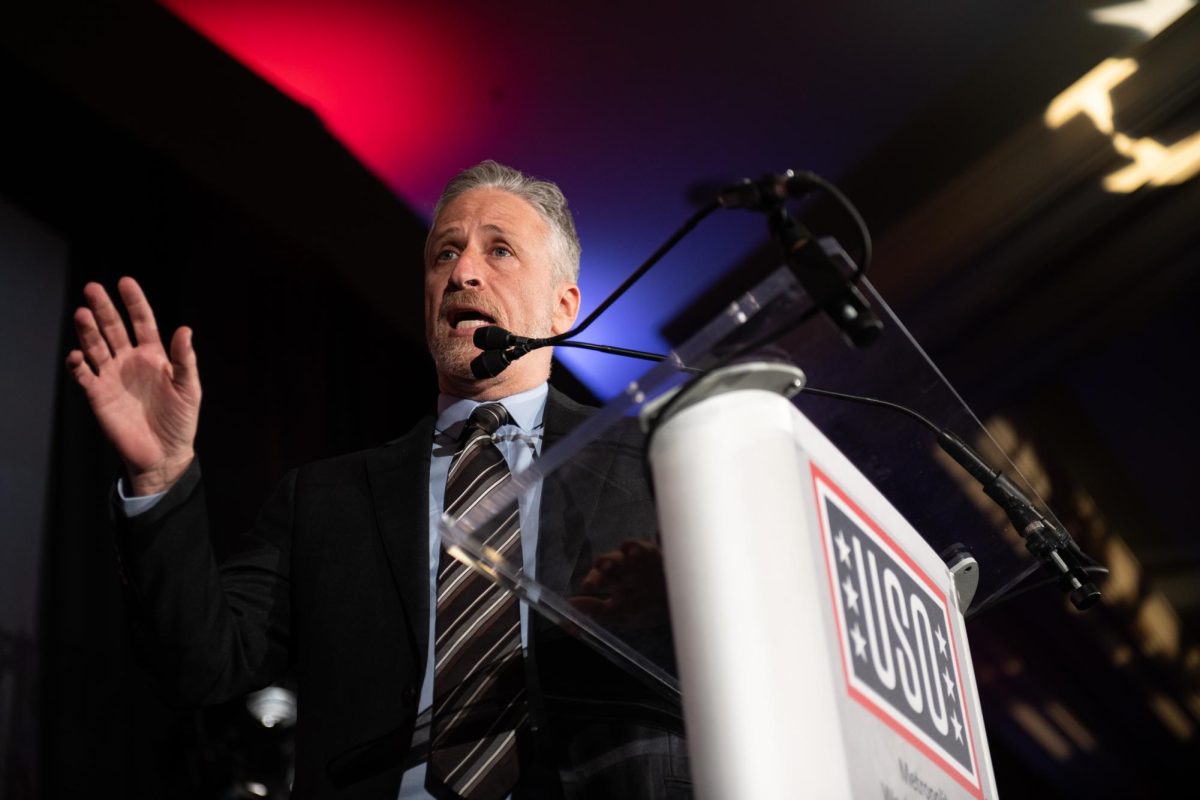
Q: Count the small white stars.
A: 6